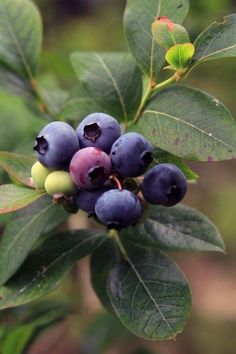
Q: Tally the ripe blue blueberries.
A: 6